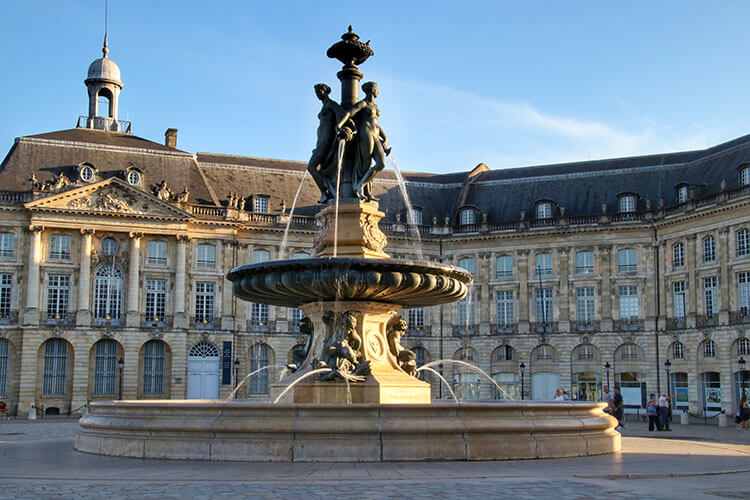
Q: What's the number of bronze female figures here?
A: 2